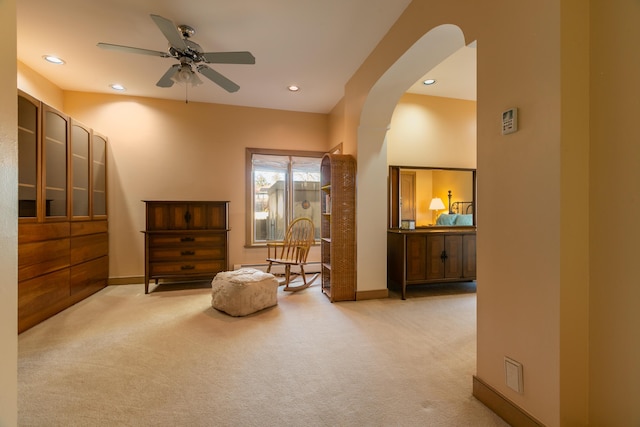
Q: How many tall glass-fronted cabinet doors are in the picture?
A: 4